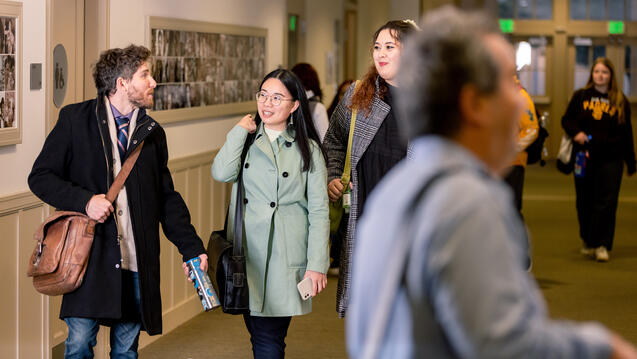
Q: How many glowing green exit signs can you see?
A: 3